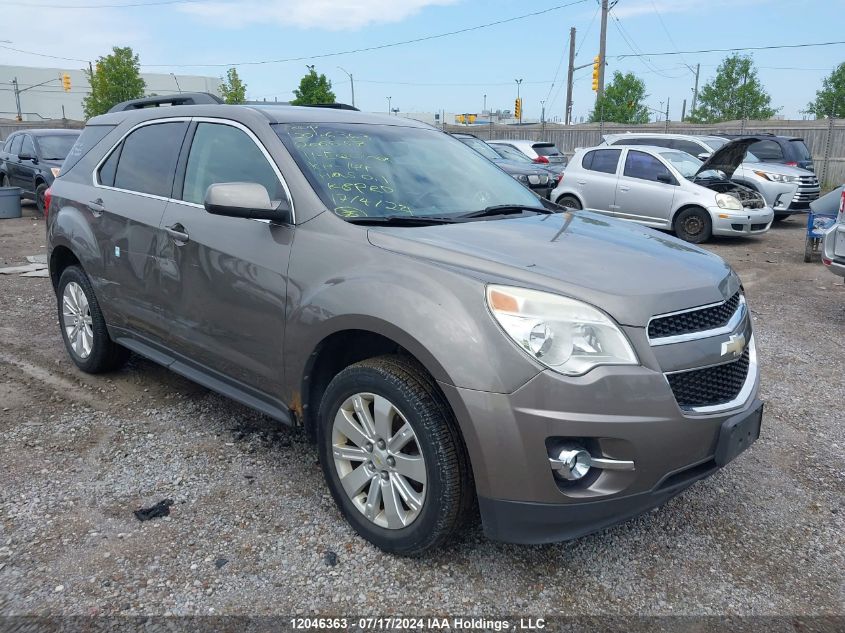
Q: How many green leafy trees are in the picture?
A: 6